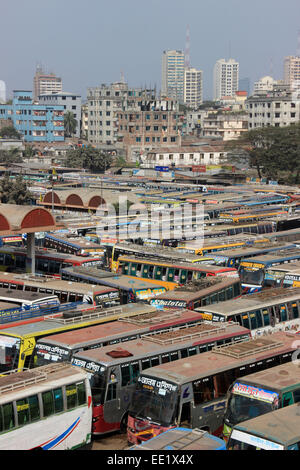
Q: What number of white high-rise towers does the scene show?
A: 3